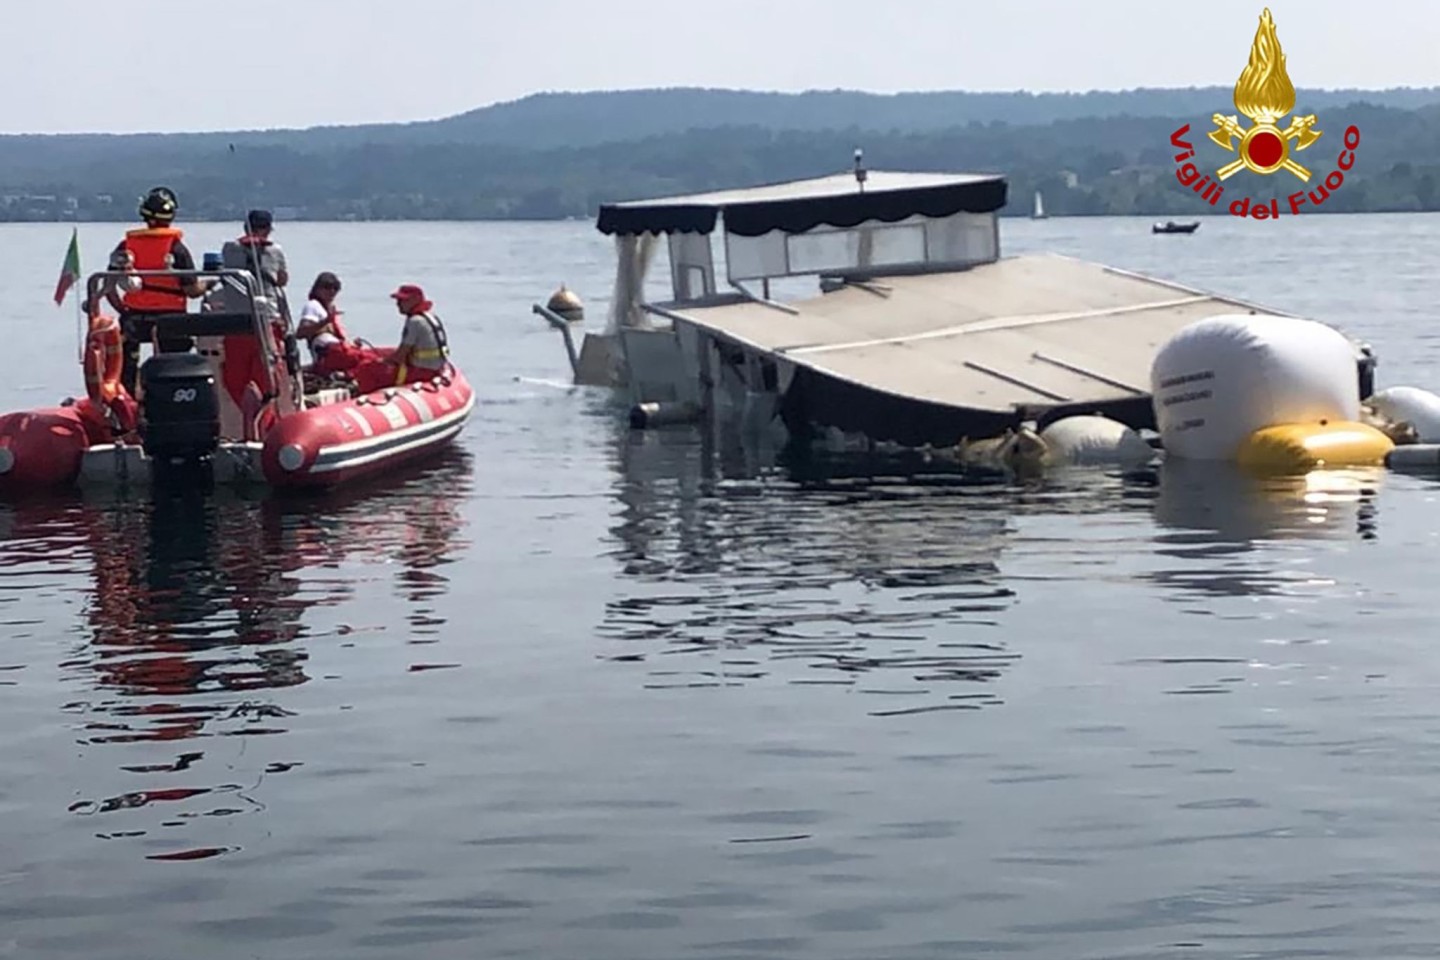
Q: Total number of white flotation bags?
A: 3